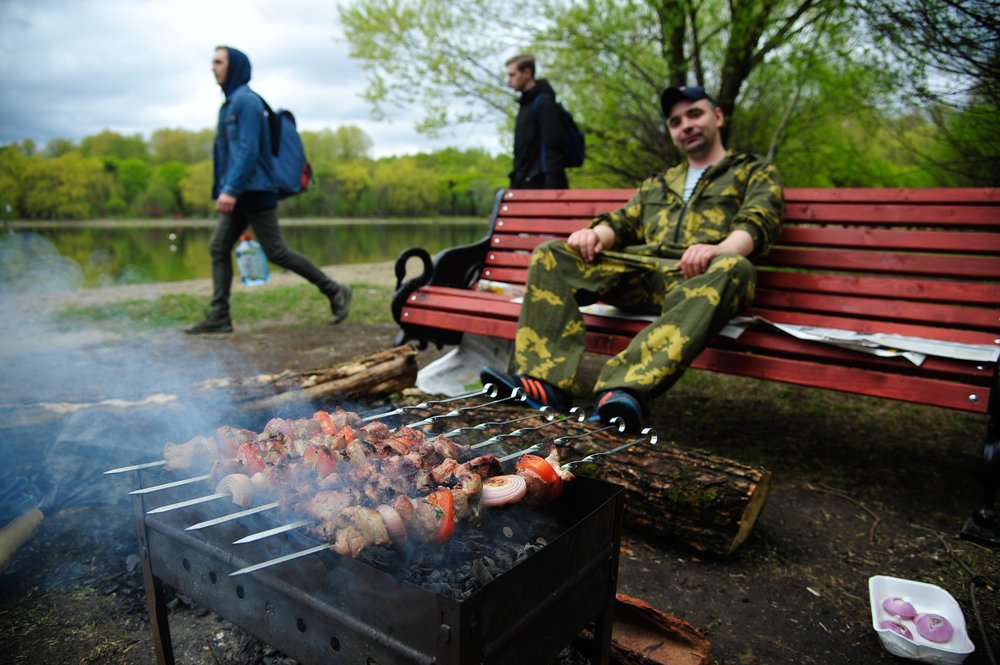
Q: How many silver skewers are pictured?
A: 6